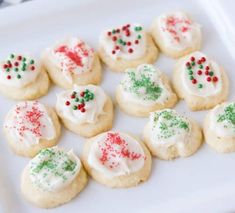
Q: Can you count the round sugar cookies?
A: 12